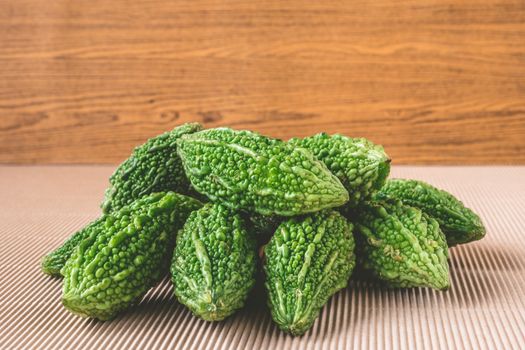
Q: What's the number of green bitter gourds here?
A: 9